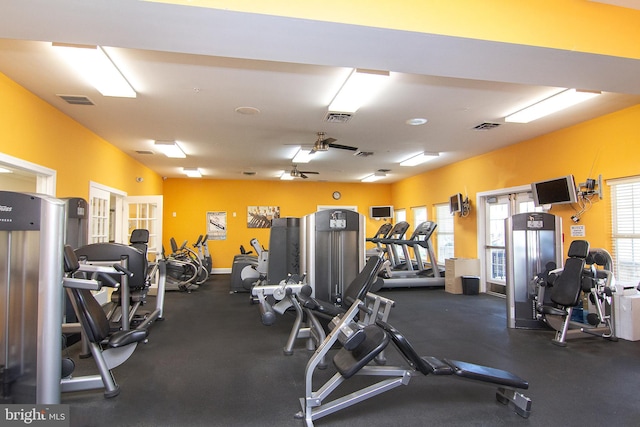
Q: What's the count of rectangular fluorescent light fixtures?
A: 9